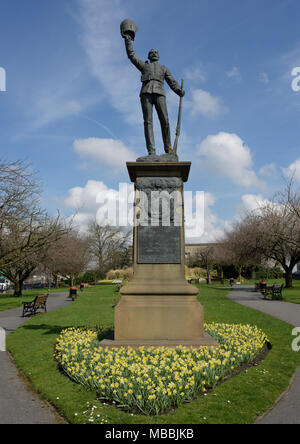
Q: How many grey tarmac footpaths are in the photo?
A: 2